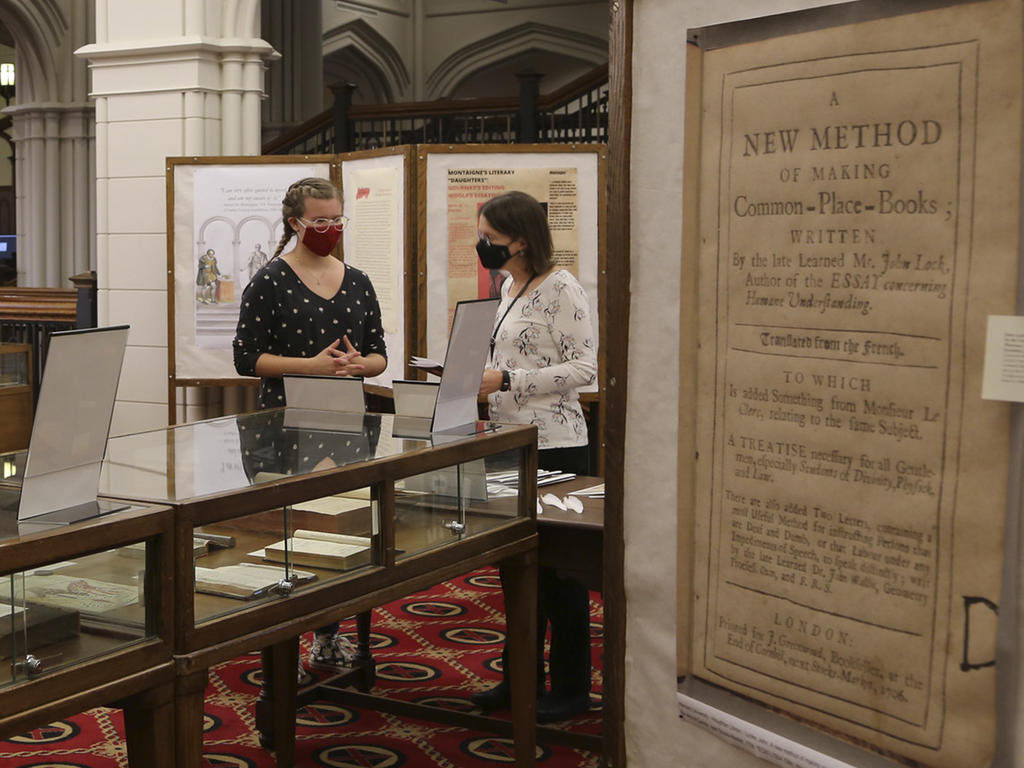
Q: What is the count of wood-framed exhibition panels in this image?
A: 4